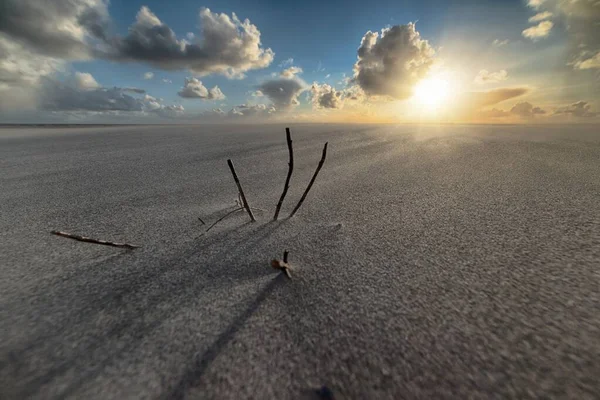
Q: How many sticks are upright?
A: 3